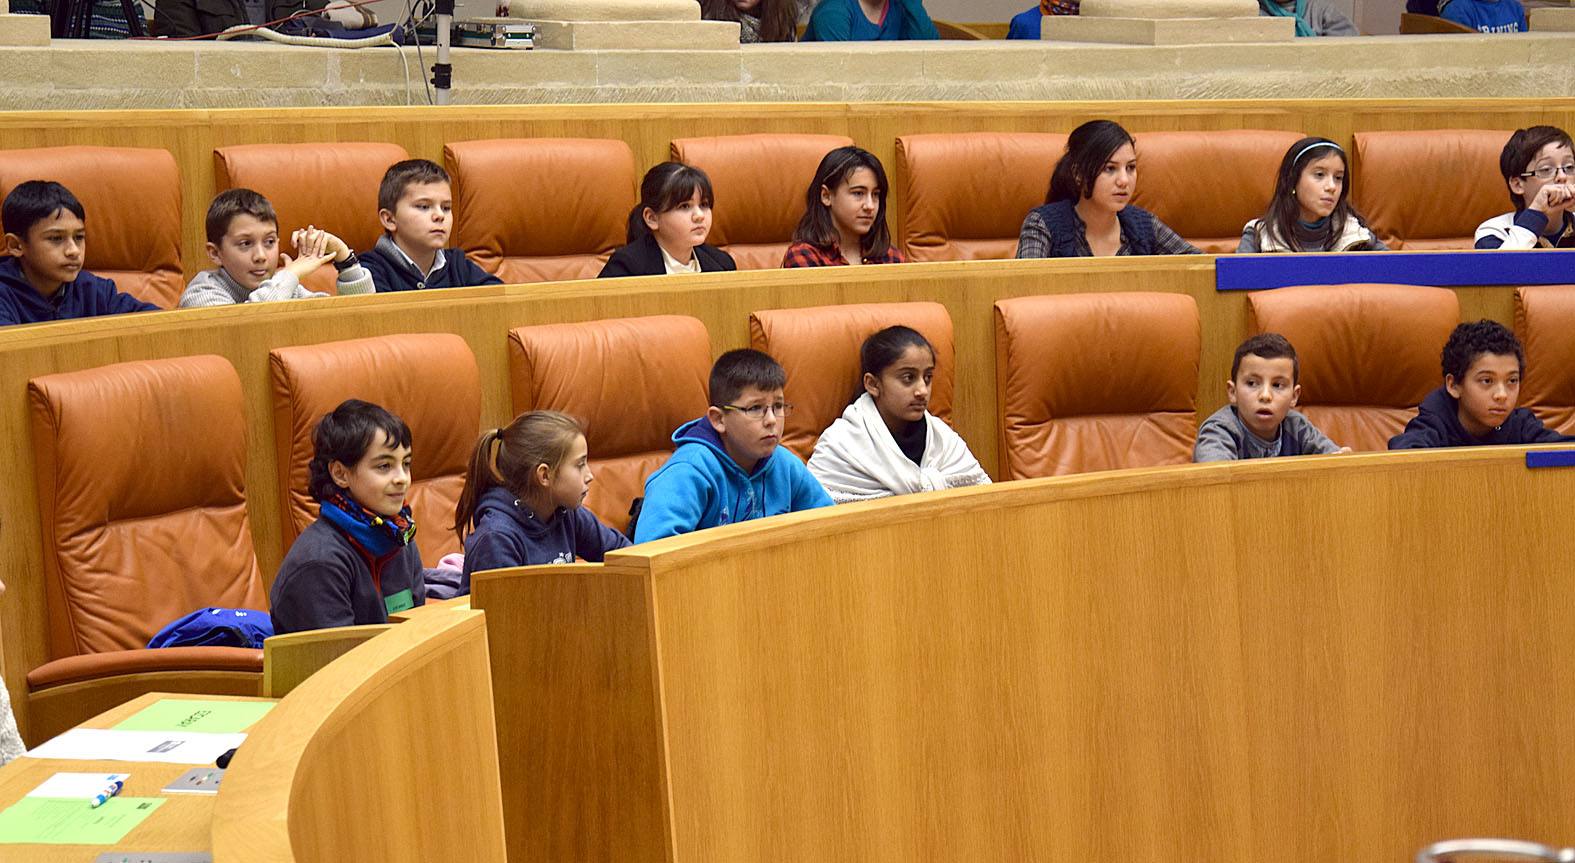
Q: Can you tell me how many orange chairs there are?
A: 14